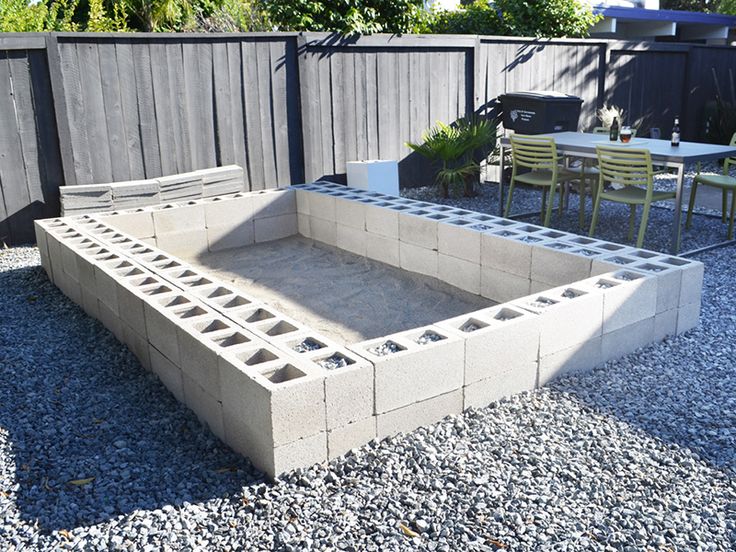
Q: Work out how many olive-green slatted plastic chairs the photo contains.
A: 4